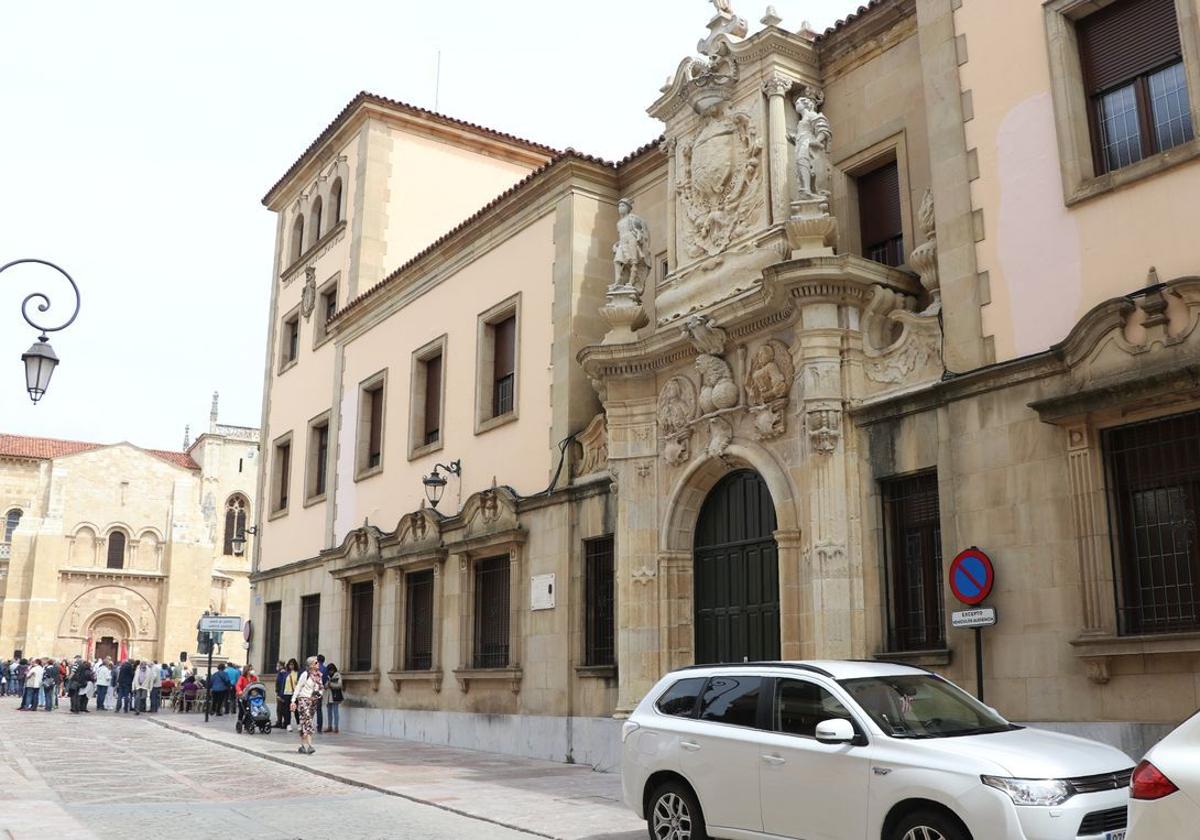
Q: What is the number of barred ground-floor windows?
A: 8